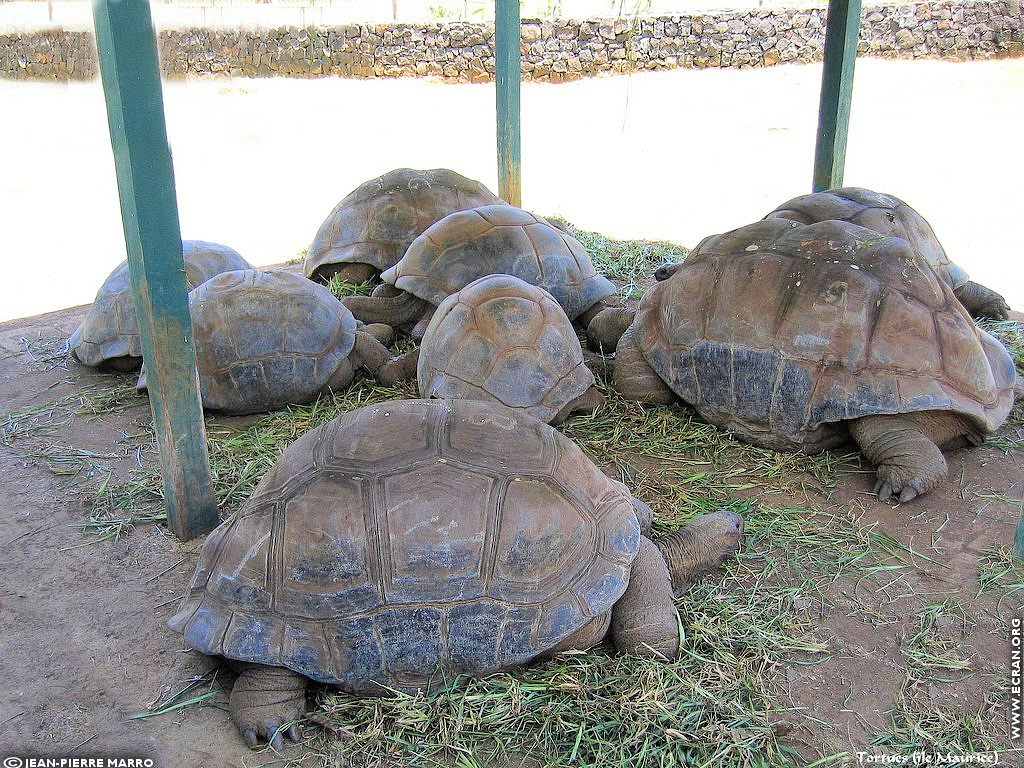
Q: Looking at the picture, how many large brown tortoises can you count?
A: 8